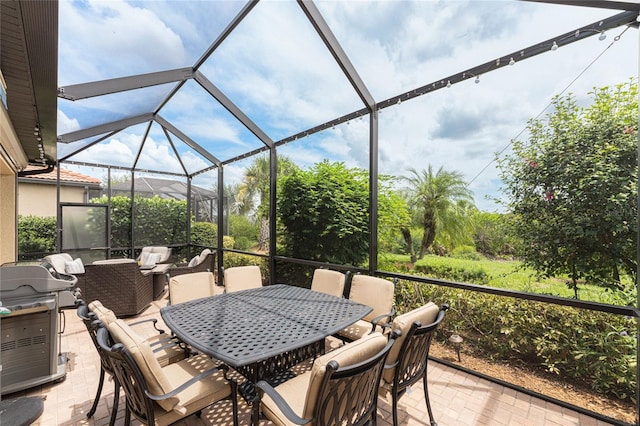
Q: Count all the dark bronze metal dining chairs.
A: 8